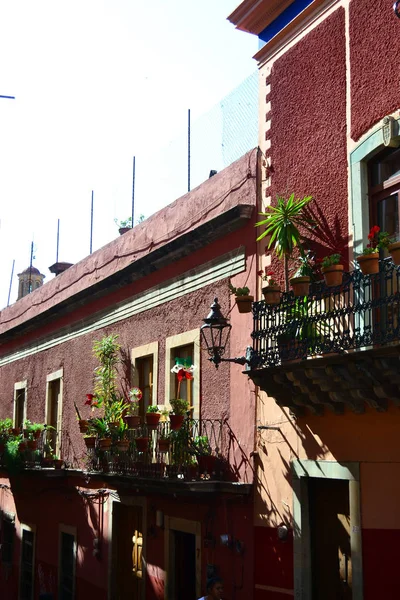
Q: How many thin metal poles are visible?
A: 6